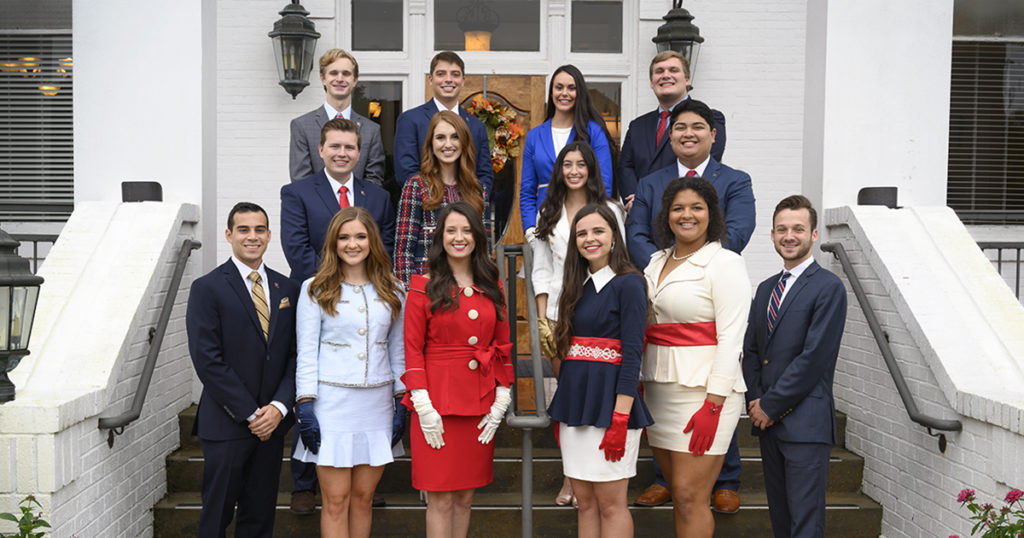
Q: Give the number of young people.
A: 14